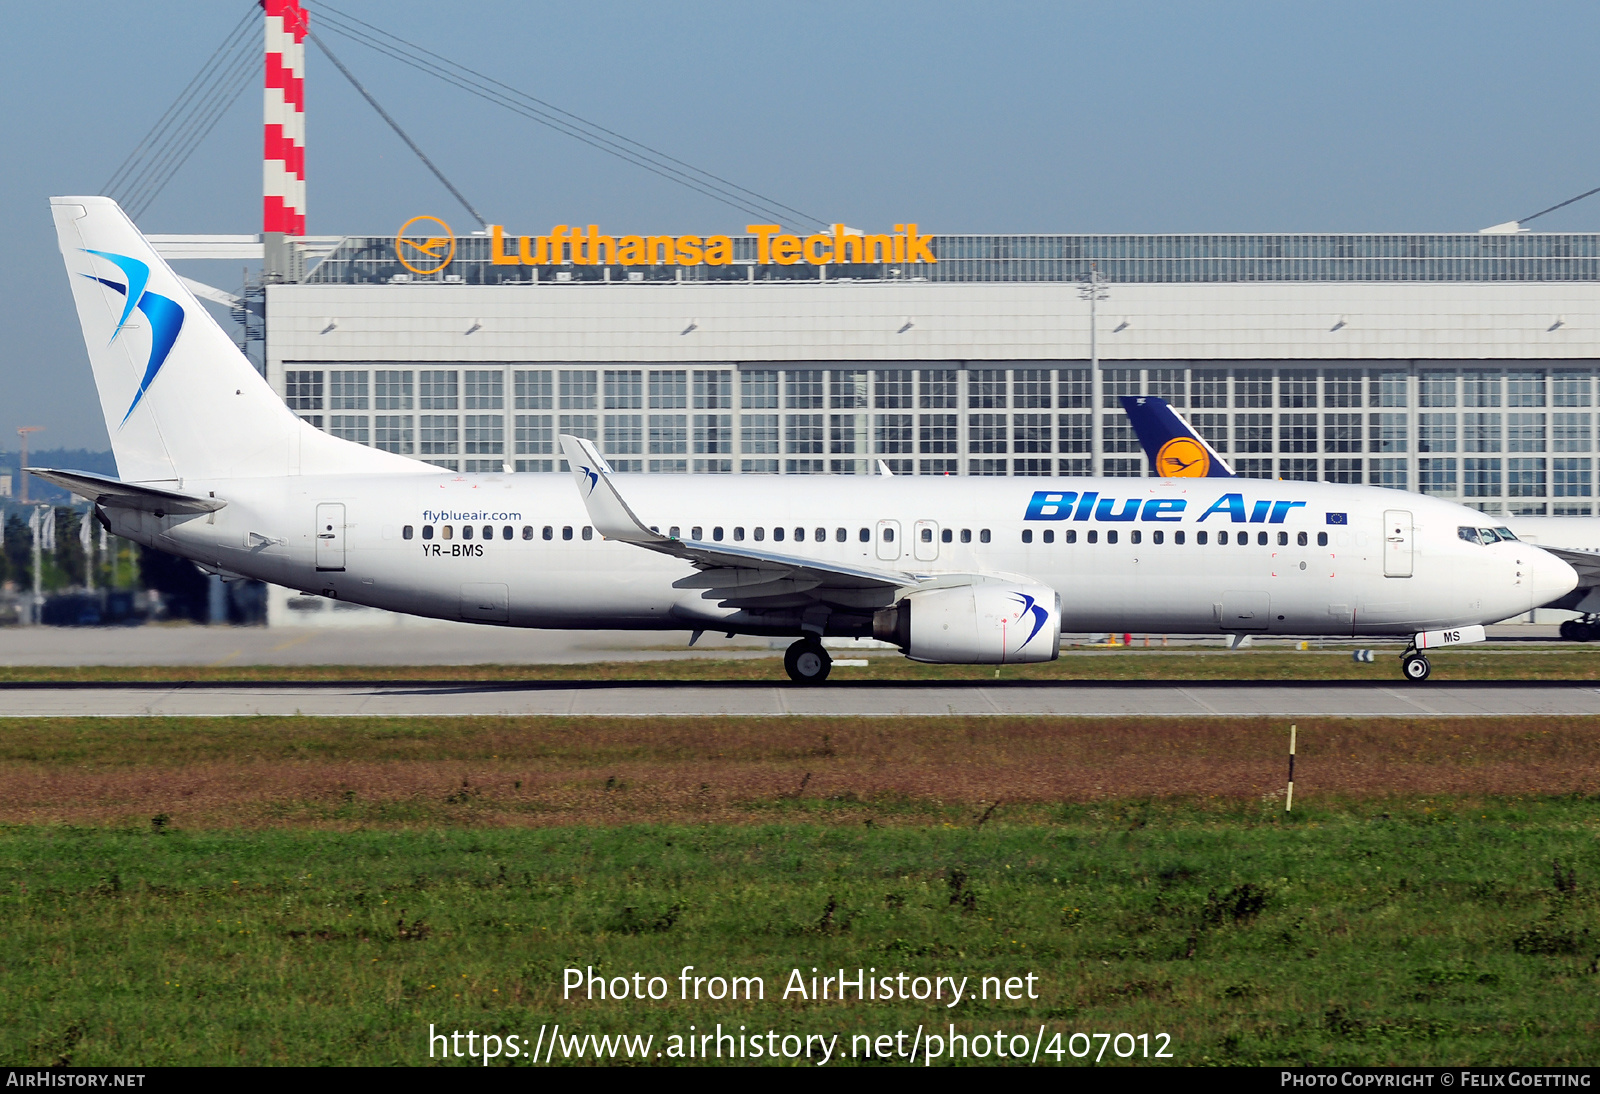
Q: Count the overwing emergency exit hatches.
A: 2